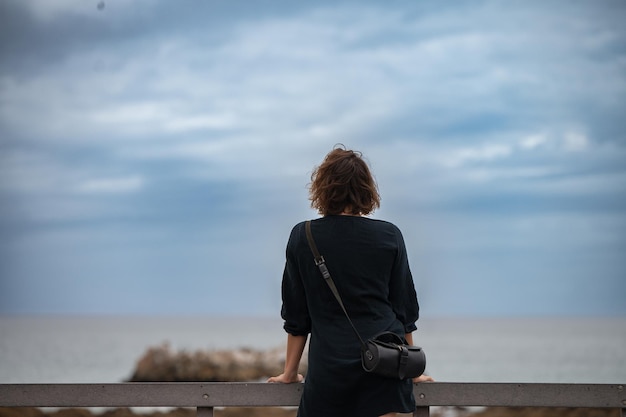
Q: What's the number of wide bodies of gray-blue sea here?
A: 1